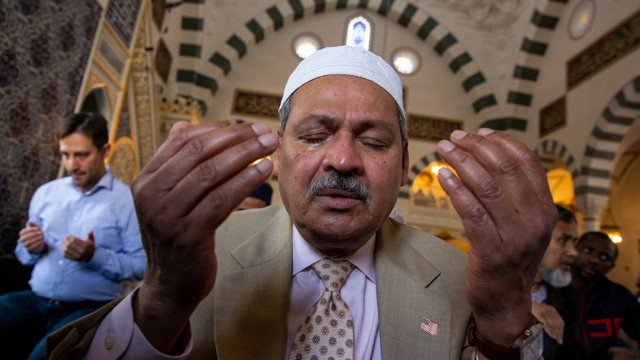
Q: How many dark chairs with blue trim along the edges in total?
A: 0